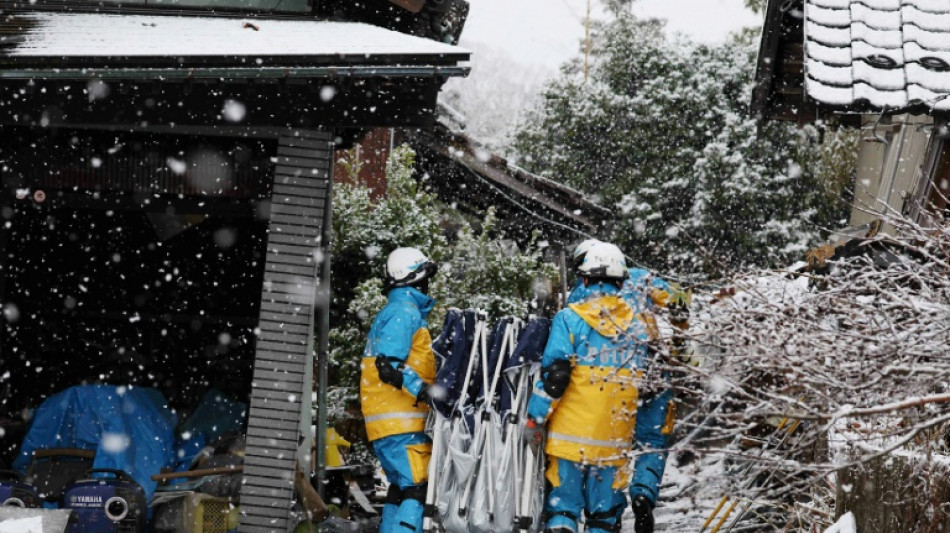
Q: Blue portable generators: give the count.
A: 2